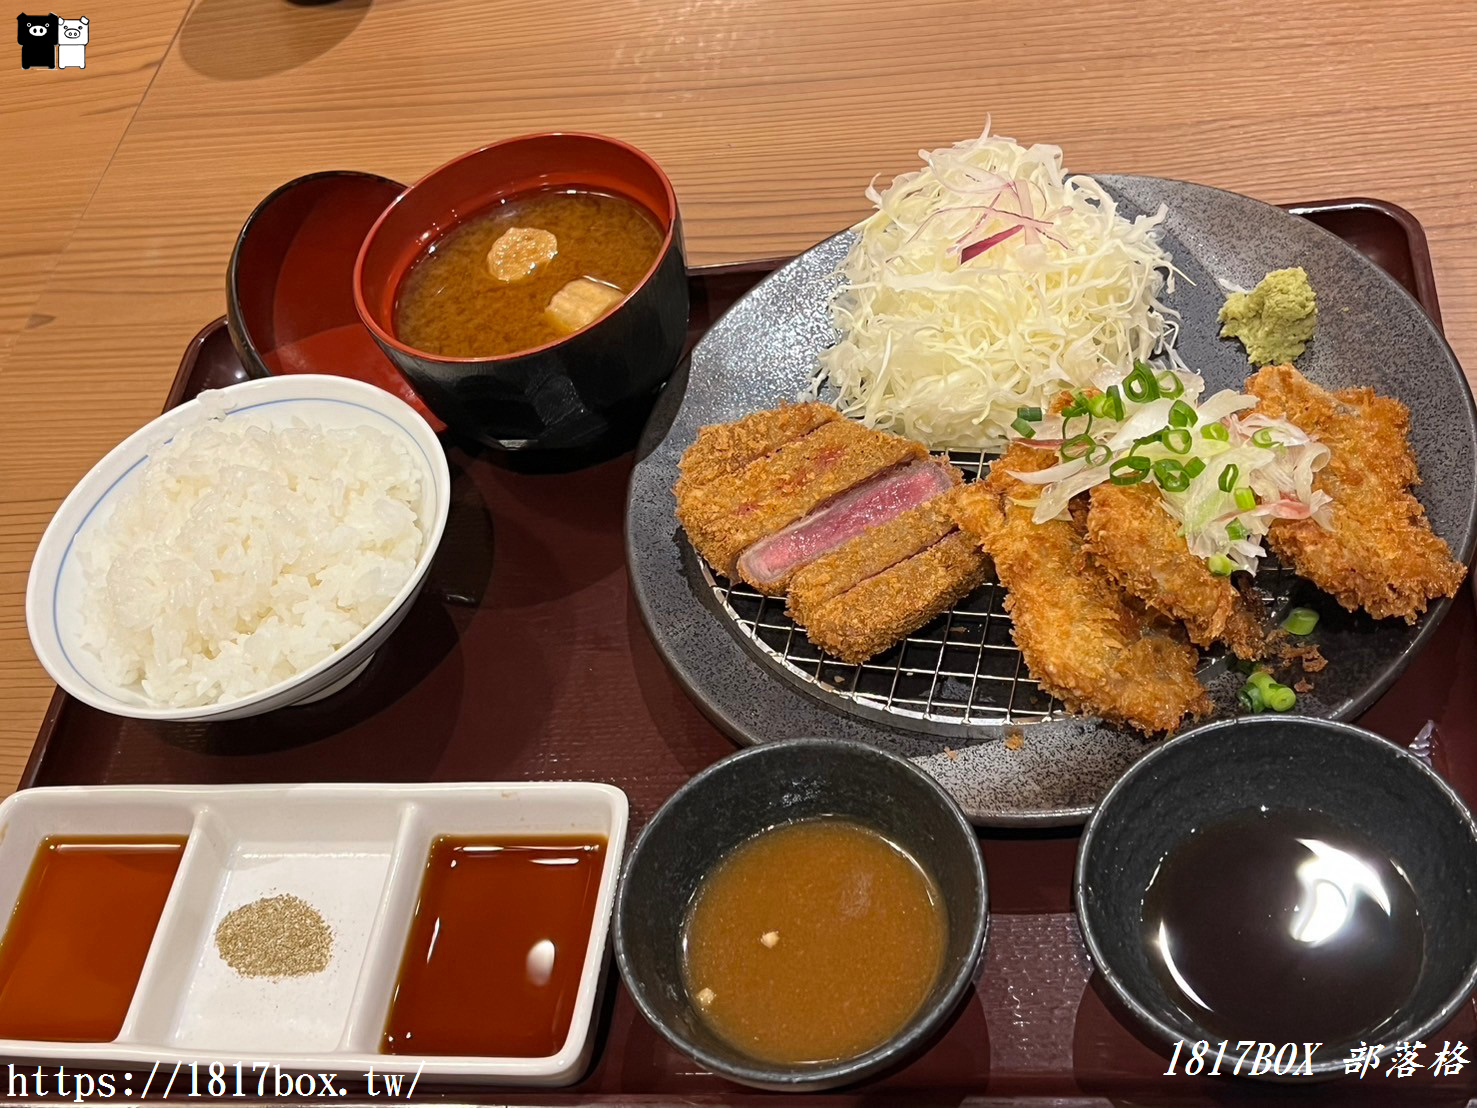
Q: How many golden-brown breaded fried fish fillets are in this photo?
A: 3